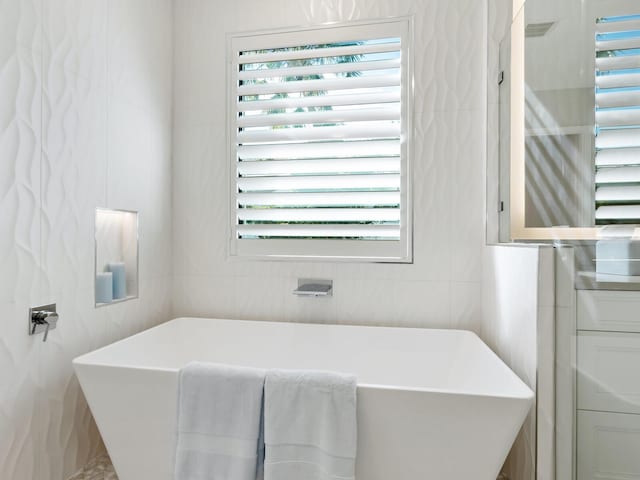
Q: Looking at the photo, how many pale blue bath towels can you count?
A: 2